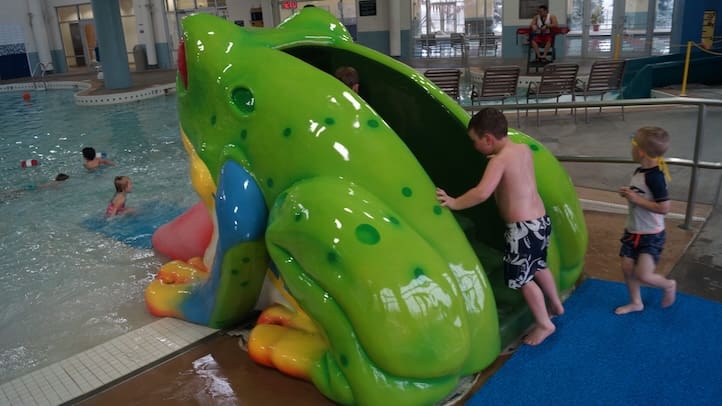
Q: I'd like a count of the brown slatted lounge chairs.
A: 4